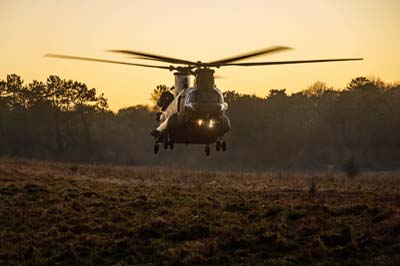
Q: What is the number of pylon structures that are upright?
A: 2